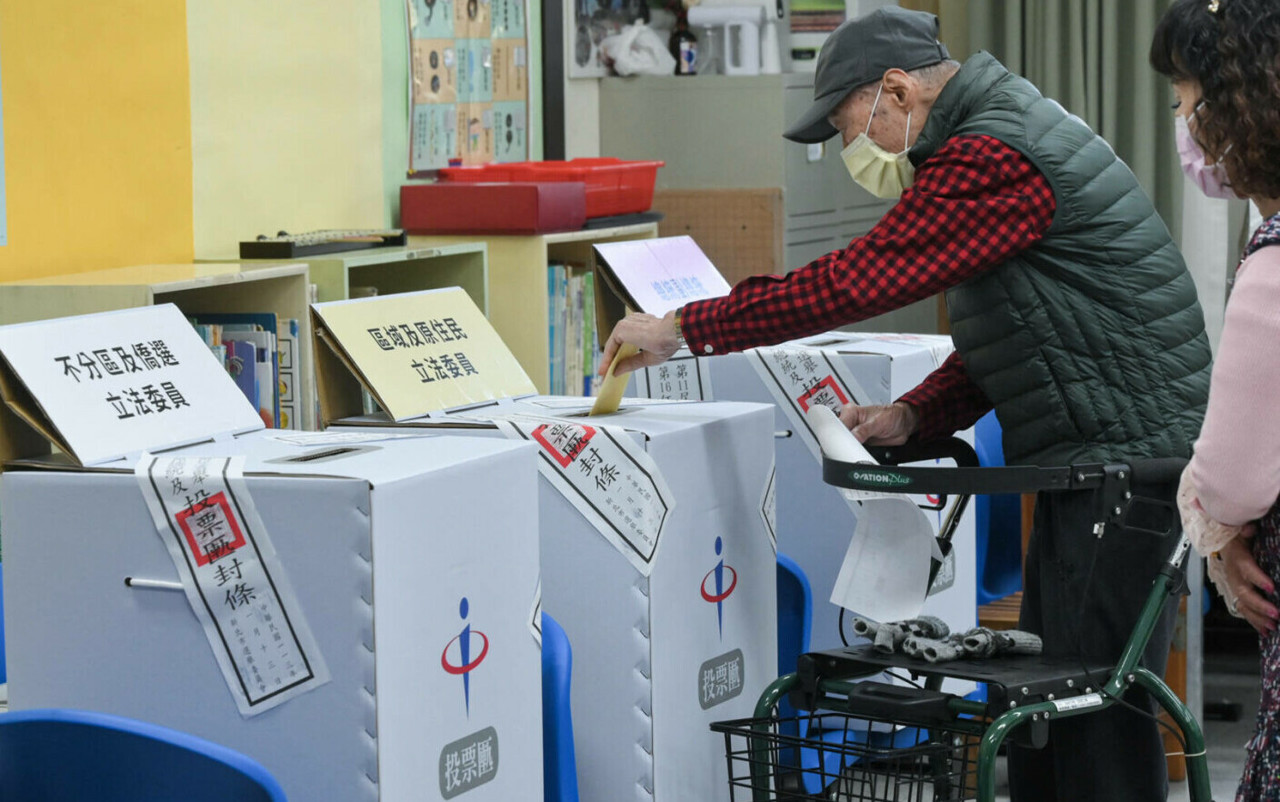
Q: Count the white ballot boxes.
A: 3